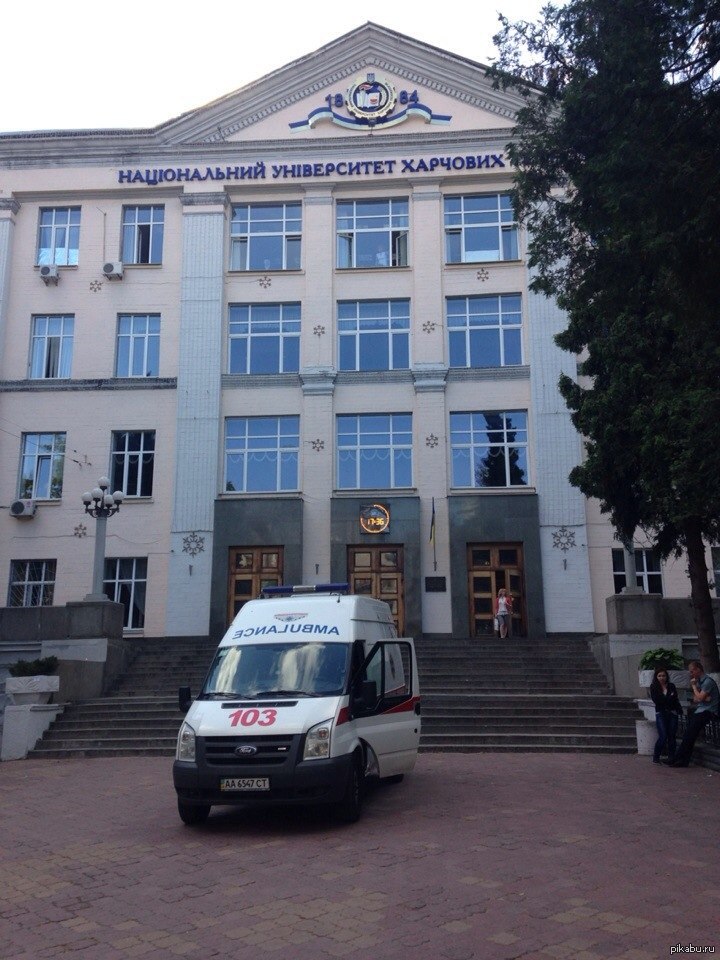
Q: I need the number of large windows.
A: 9